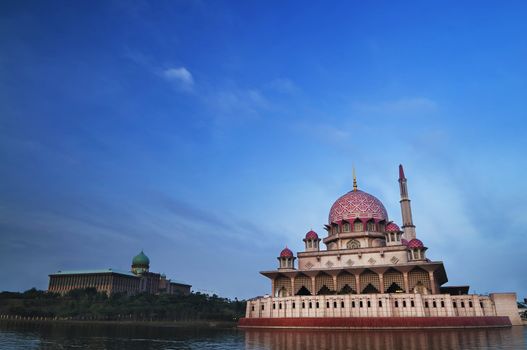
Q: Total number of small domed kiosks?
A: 4